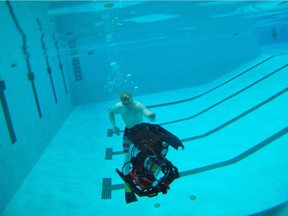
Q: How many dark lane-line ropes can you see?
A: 4